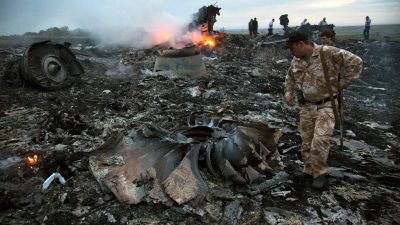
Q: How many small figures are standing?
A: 6